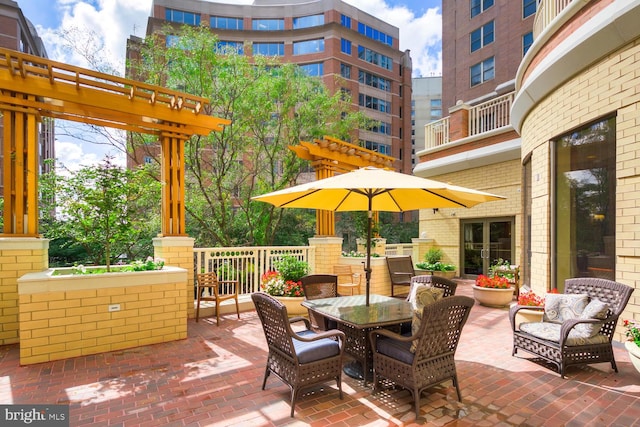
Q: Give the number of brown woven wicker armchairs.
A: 5